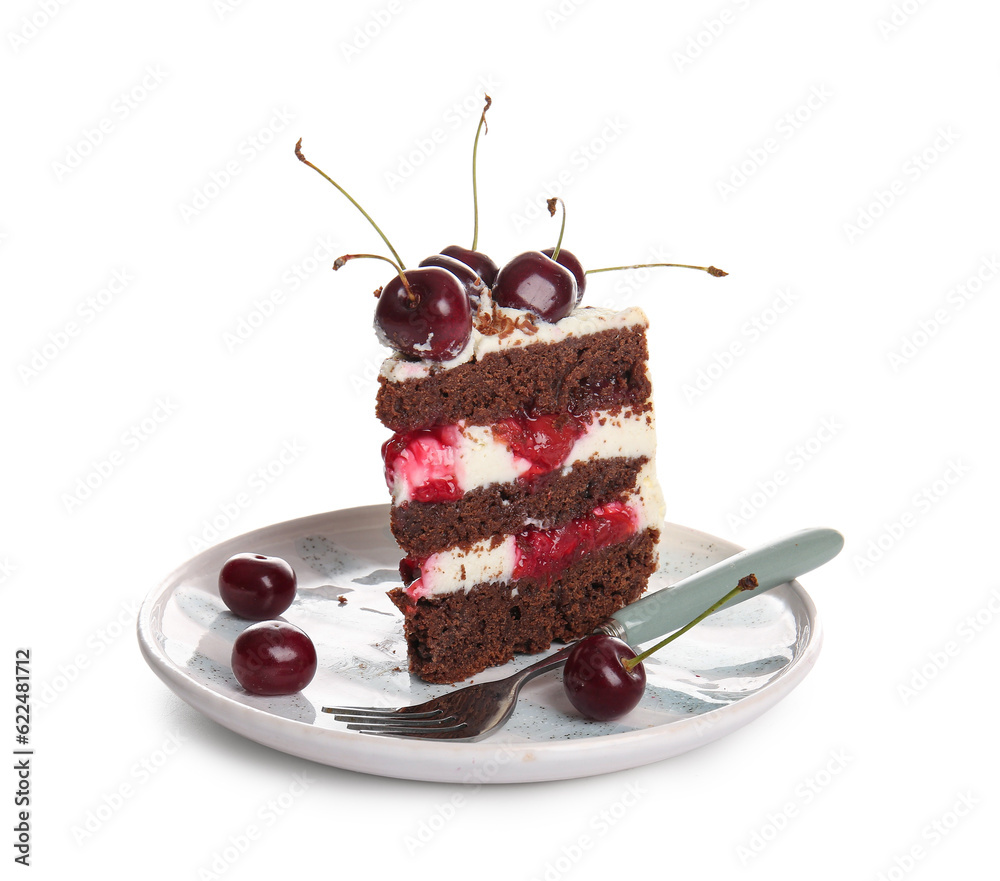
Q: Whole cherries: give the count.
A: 8